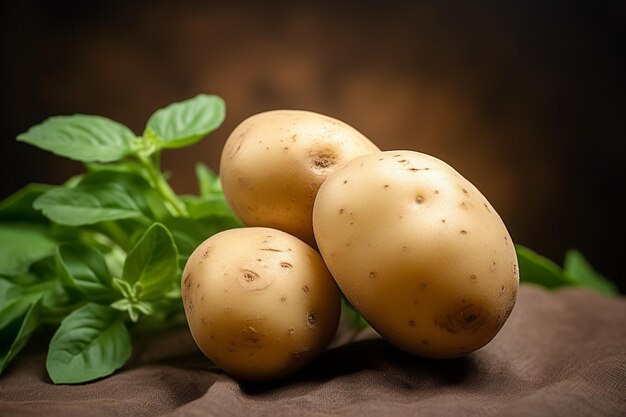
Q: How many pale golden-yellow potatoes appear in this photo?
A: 3